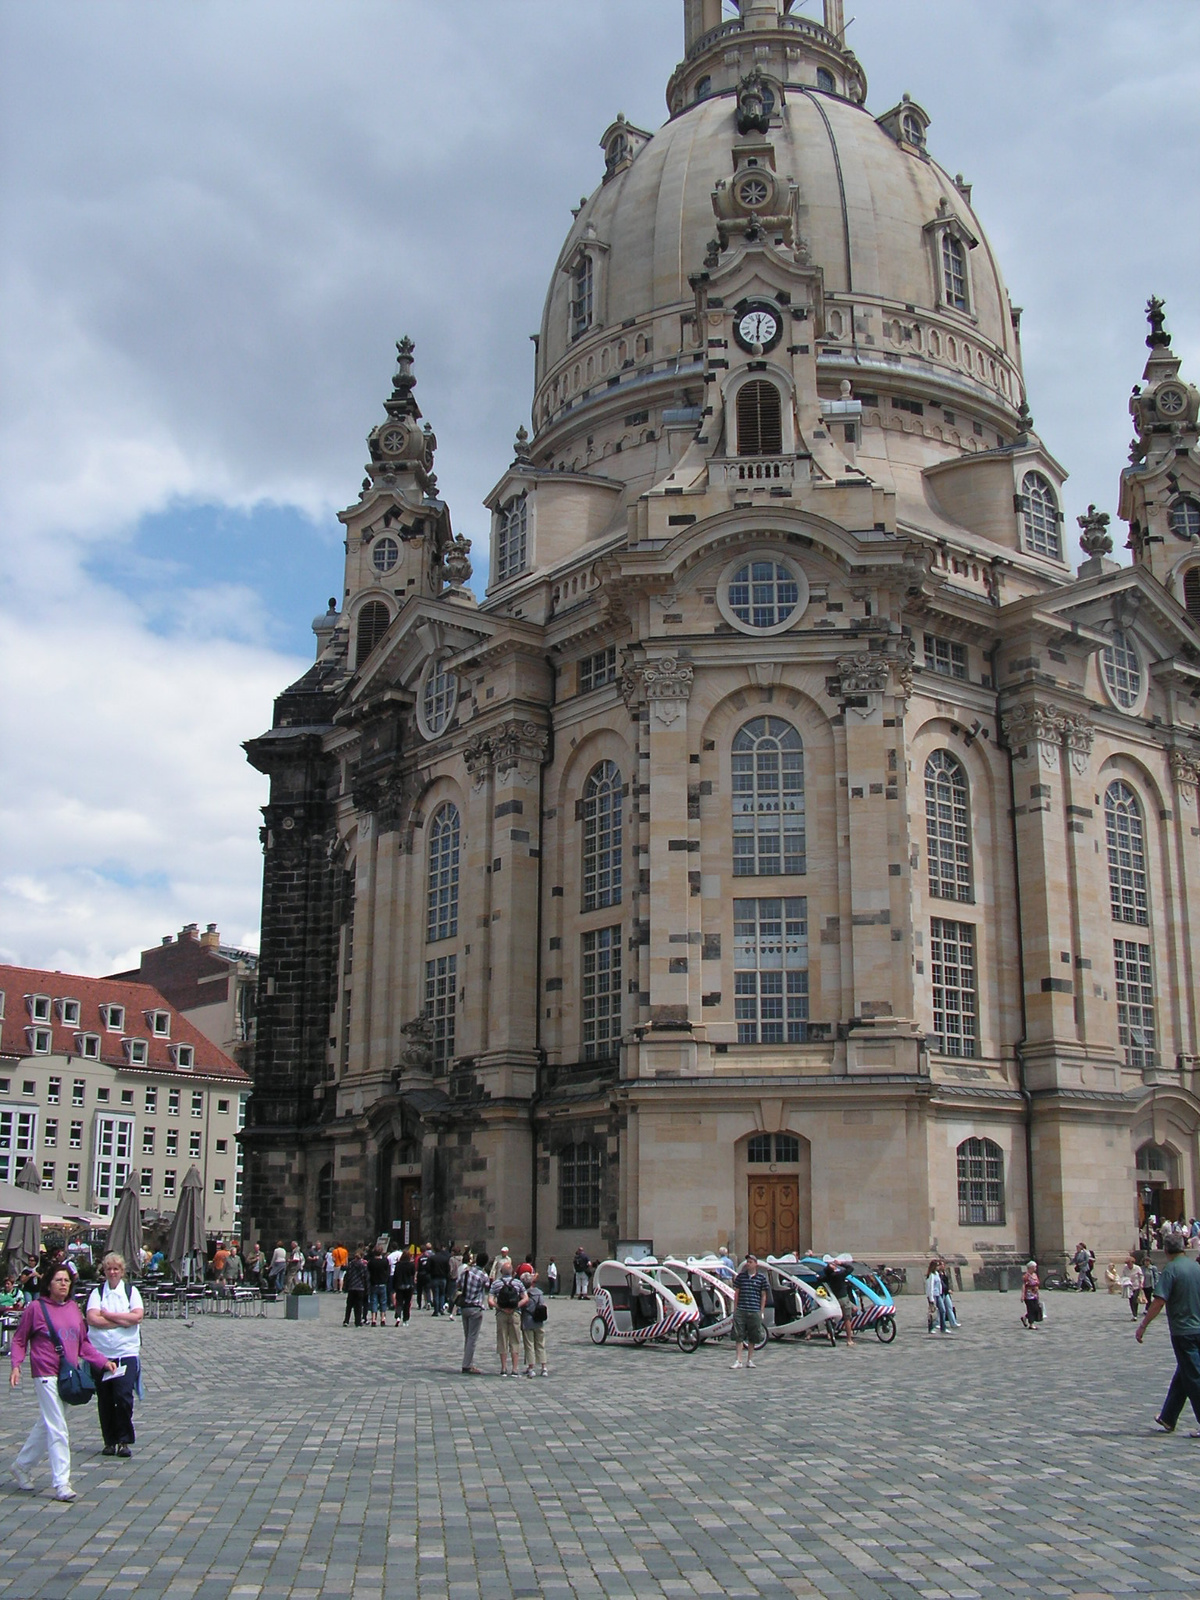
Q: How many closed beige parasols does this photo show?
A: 3